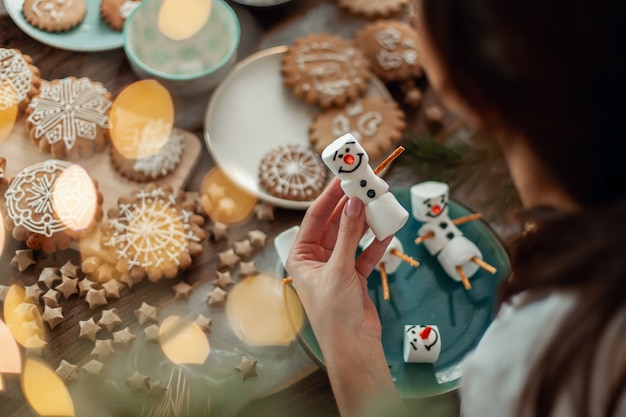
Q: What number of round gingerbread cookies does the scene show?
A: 12